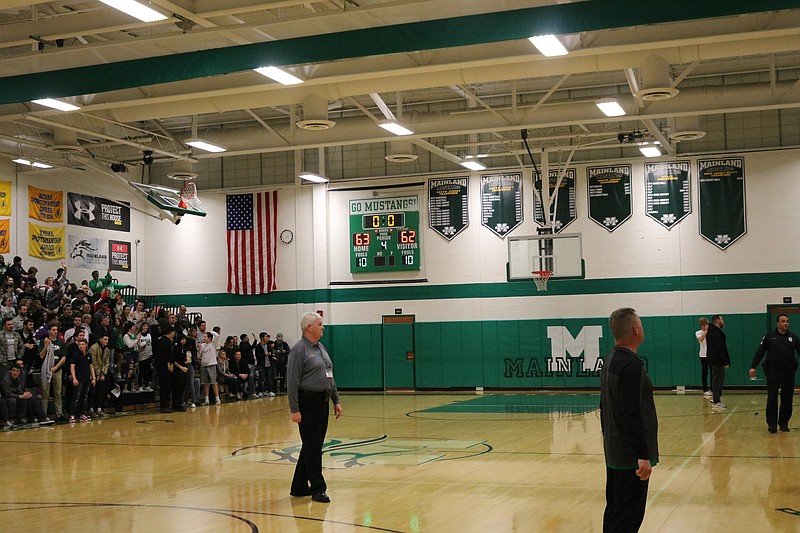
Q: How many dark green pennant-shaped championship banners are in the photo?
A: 6